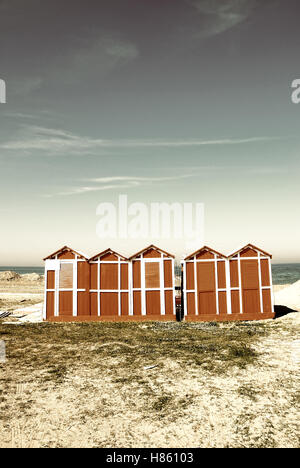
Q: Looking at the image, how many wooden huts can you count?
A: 5